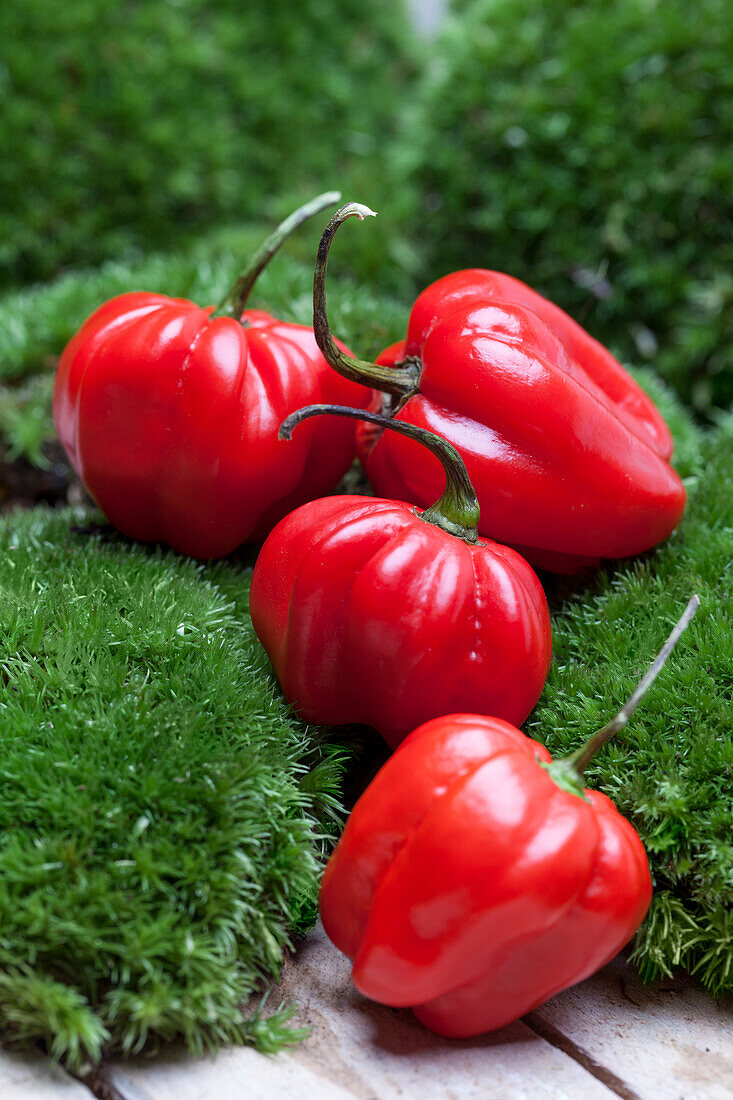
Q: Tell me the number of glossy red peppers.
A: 4